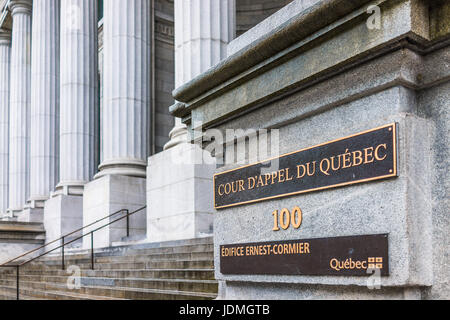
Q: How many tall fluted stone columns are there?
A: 6